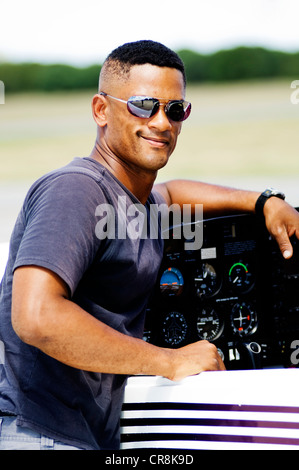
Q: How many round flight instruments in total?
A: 6